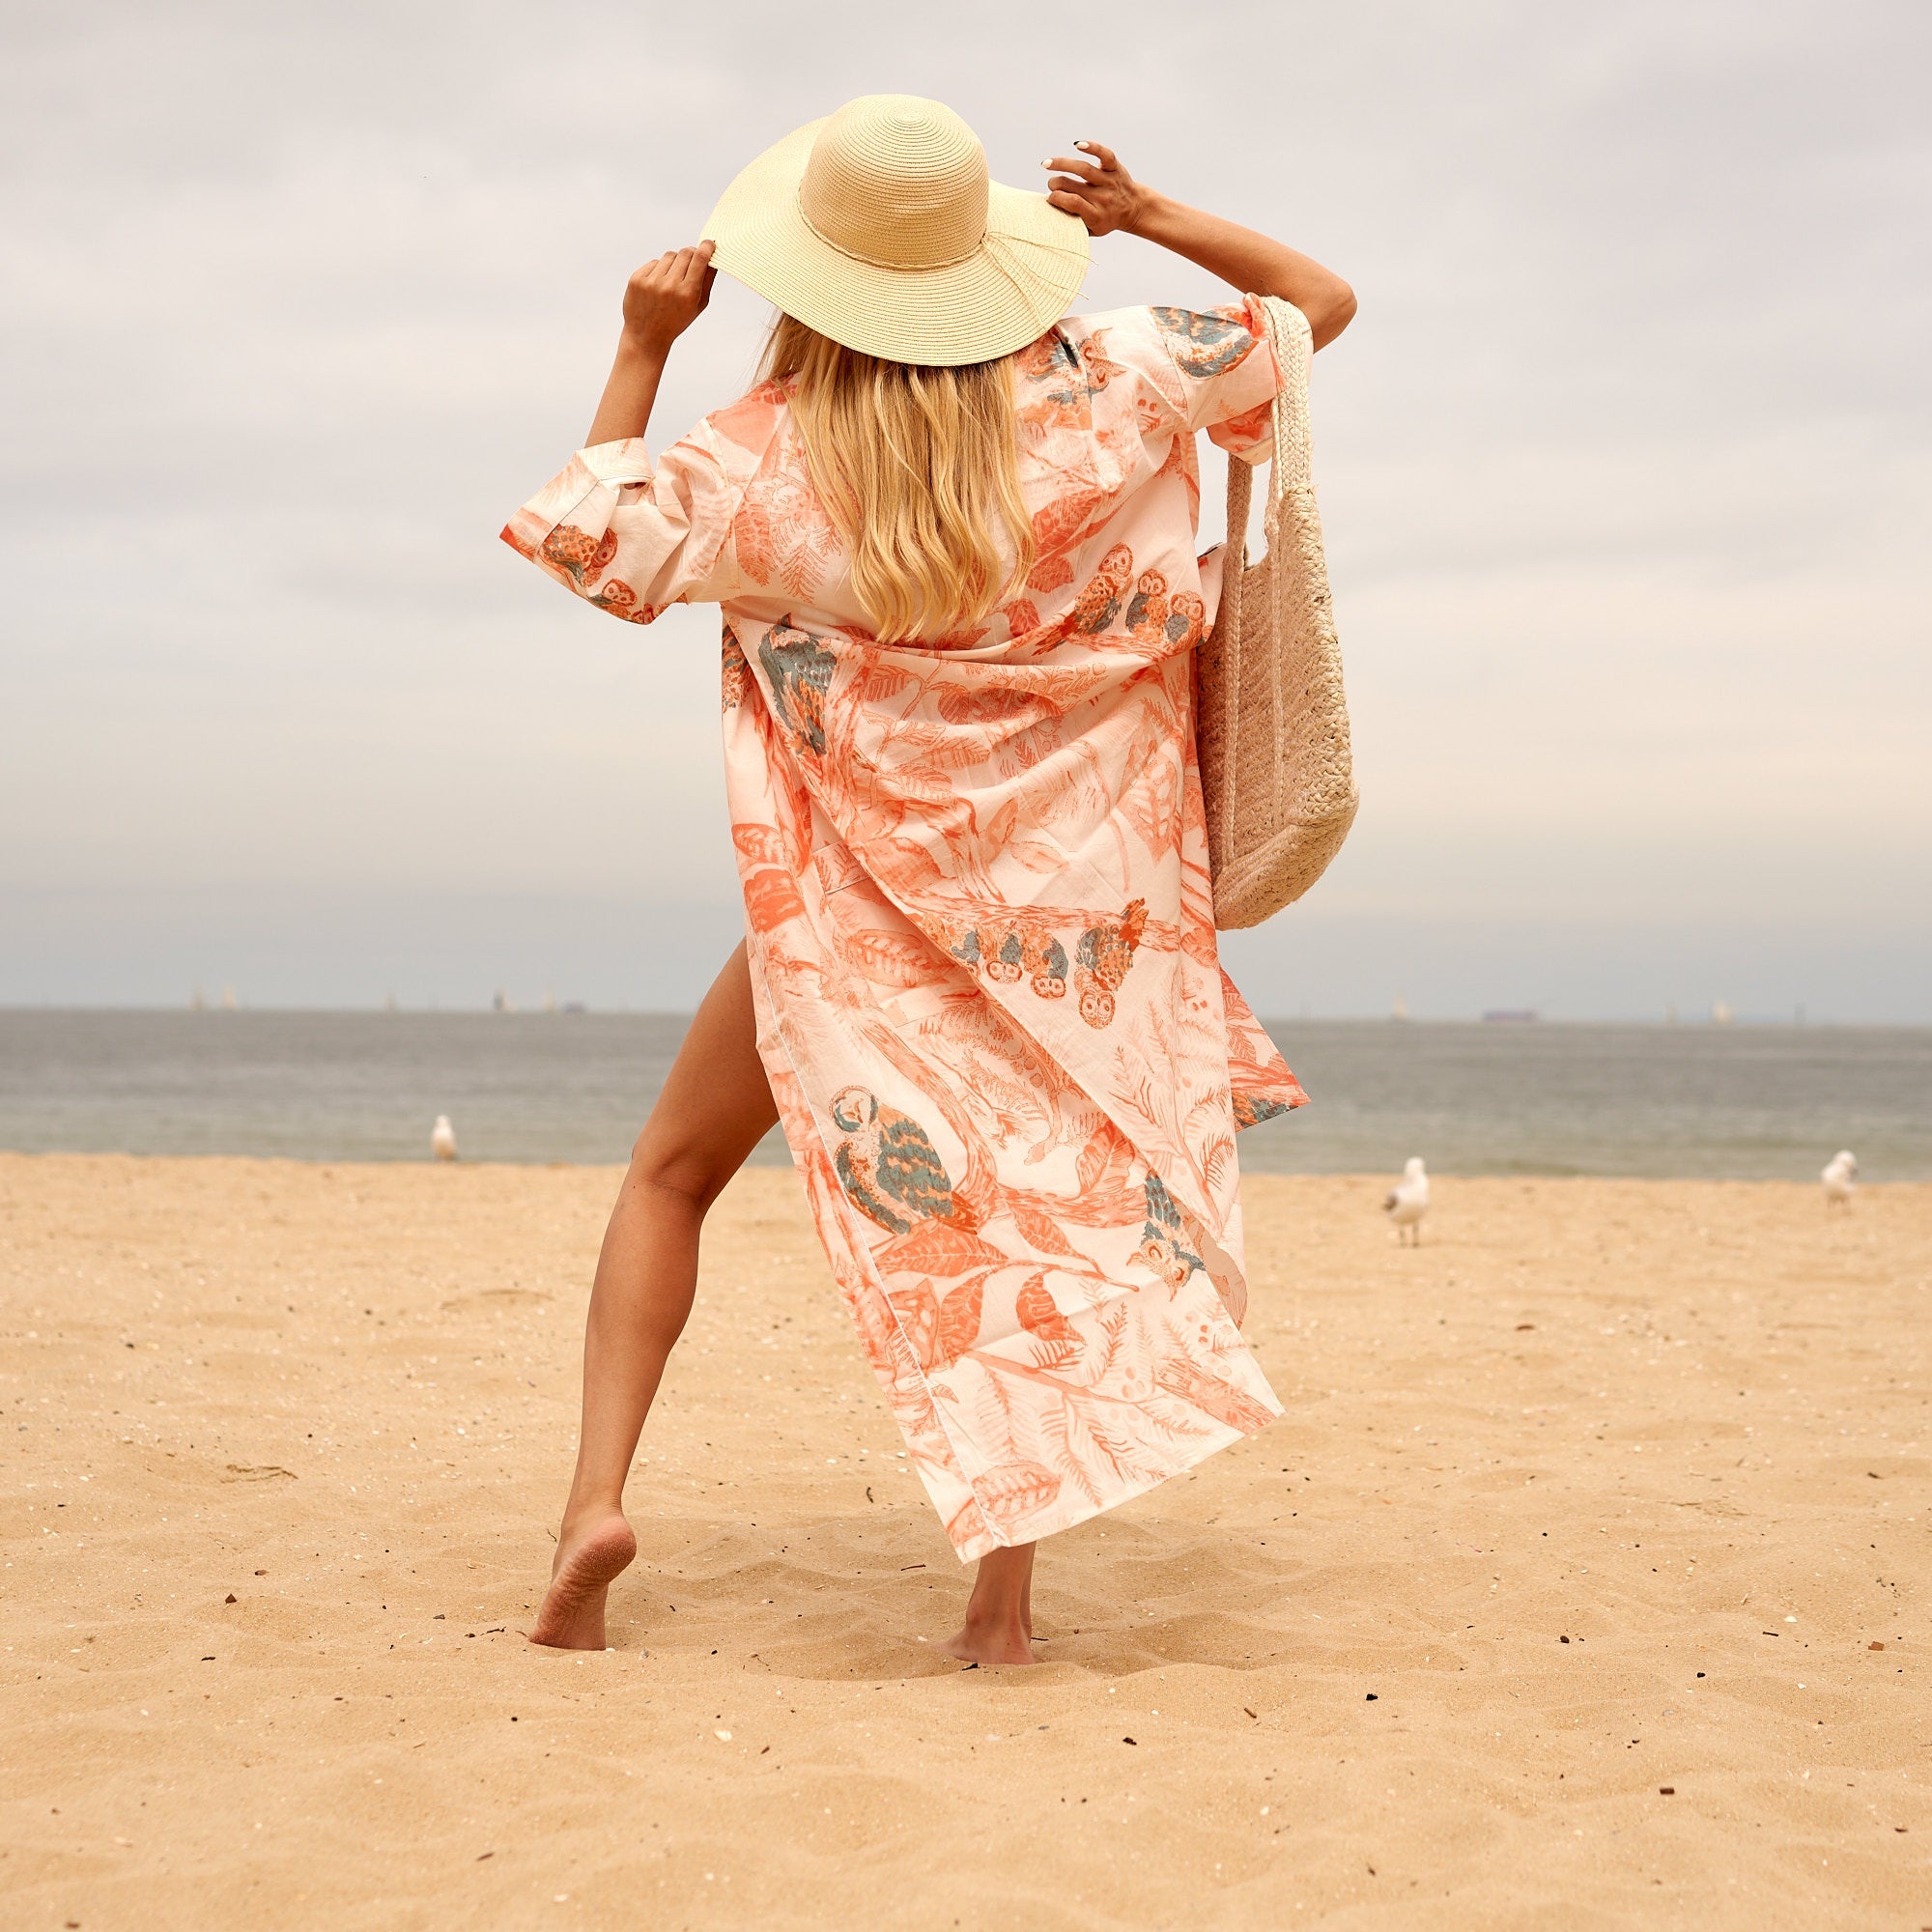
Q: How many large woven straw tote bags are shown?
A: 1